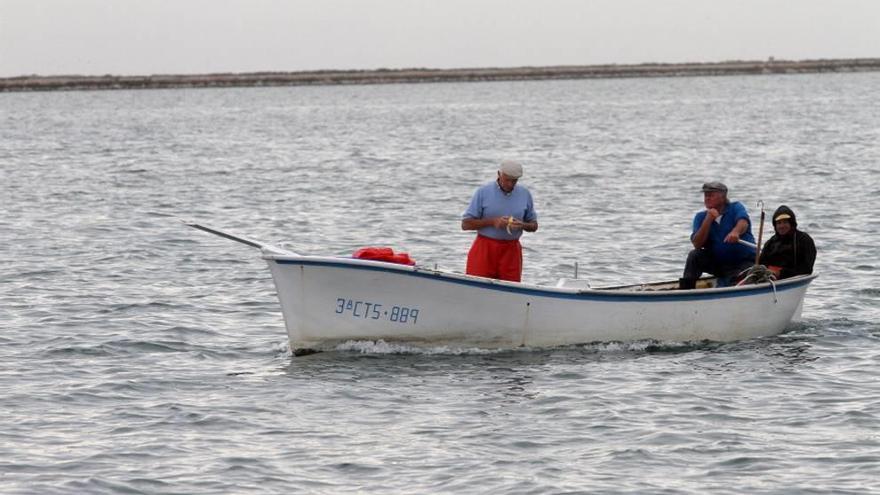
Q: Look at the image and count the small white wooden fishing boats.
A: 1